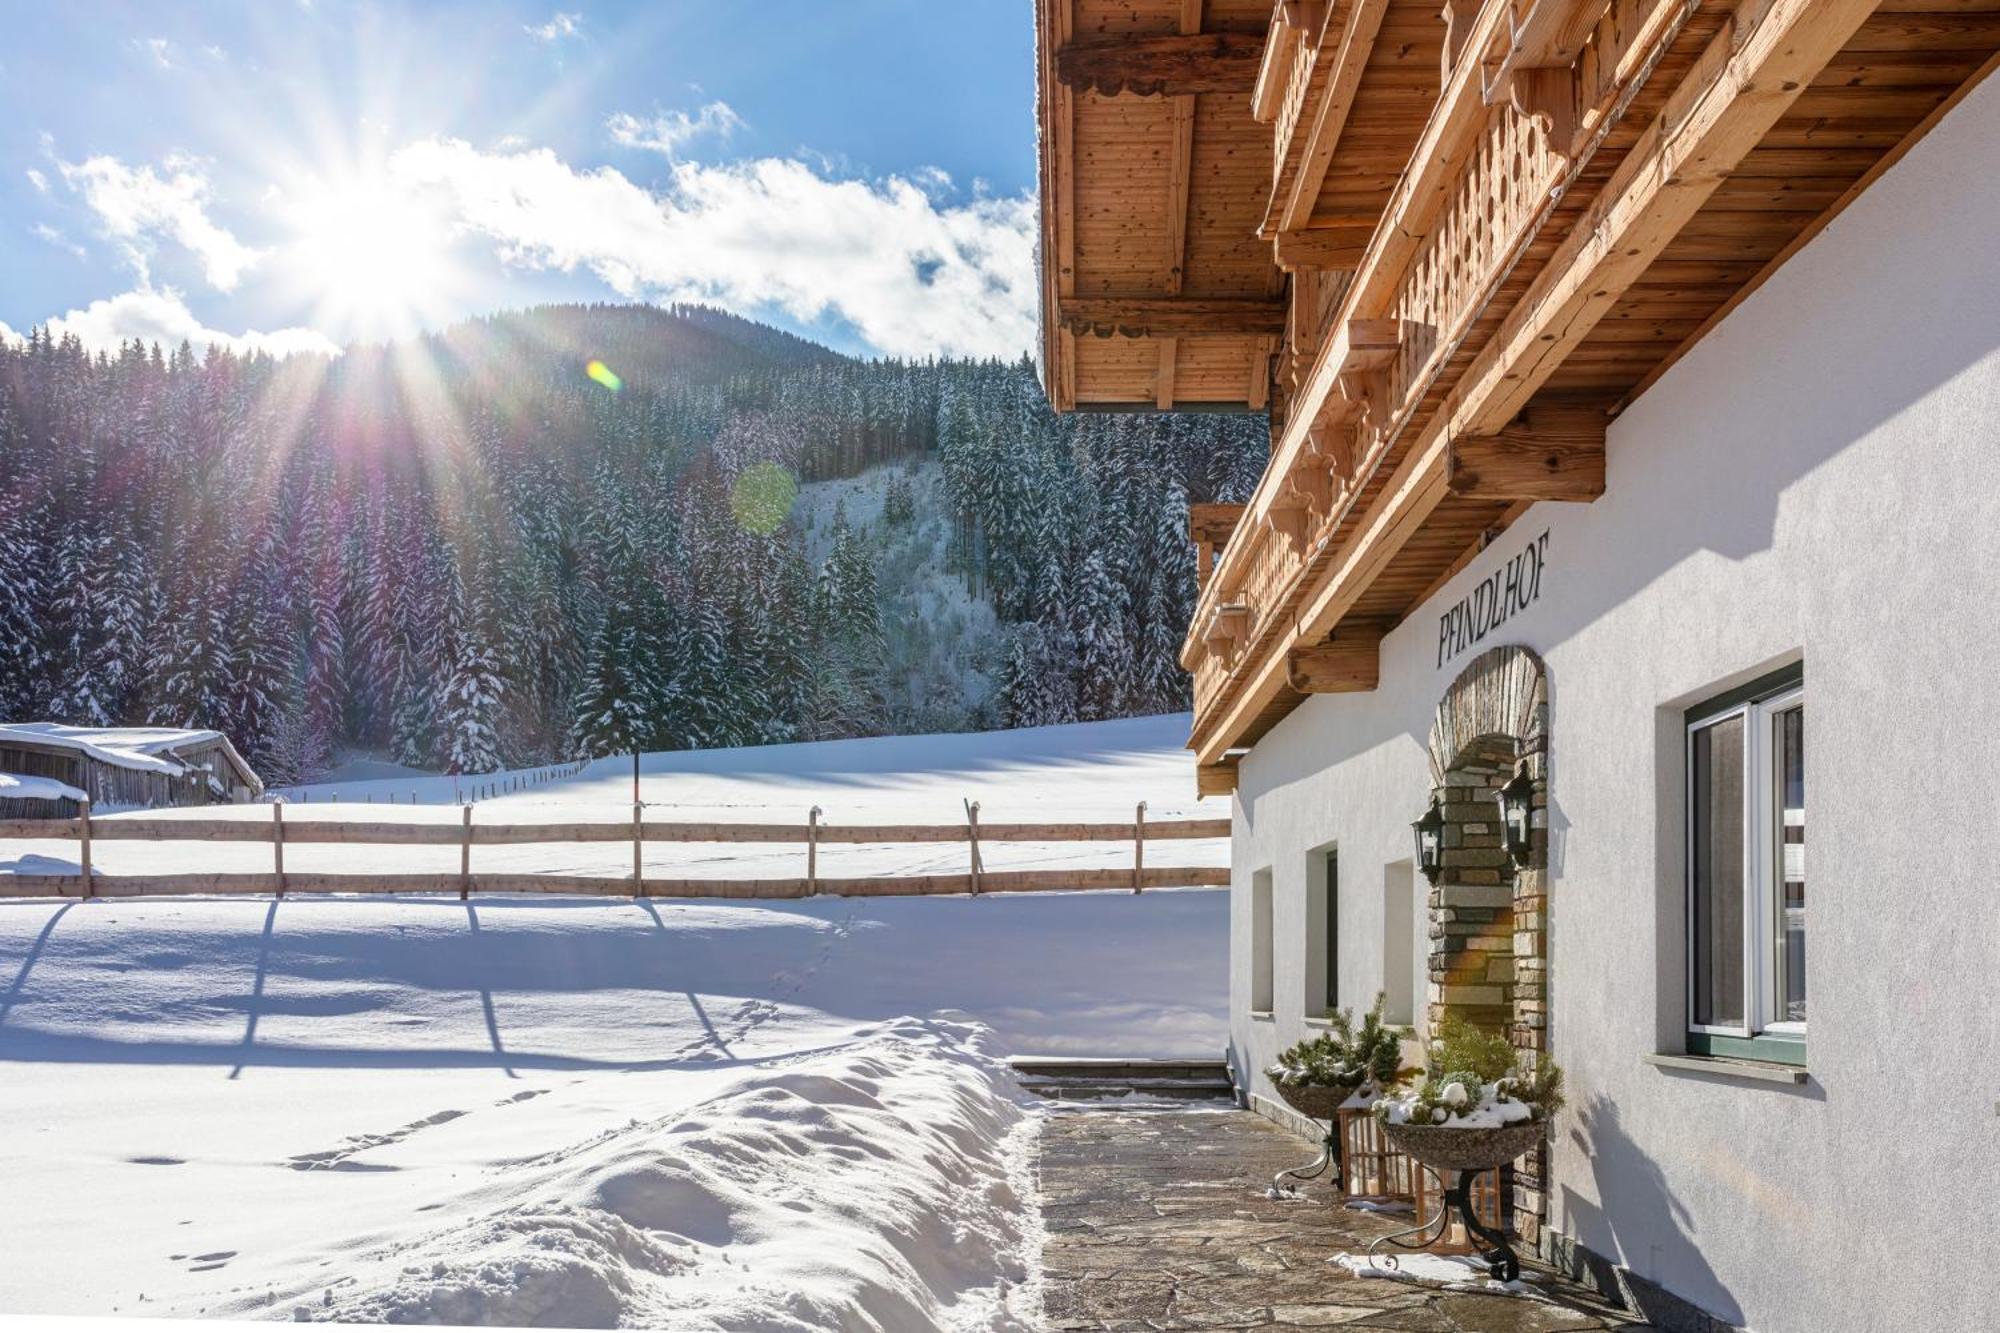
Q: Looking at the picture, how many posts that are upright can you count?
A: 7